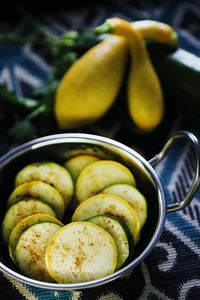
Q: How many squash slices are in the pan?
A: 11